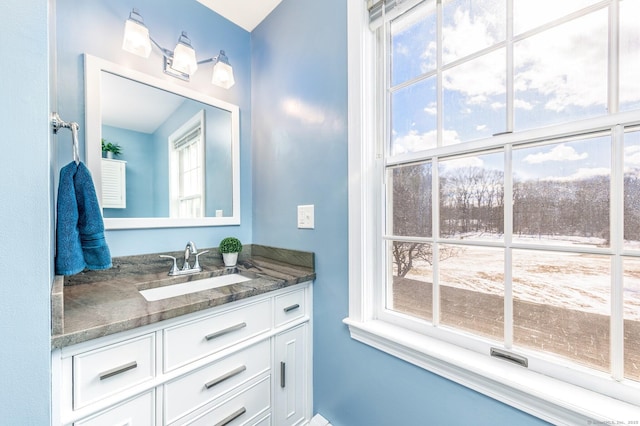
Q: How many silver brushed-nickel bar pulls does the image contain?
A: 6